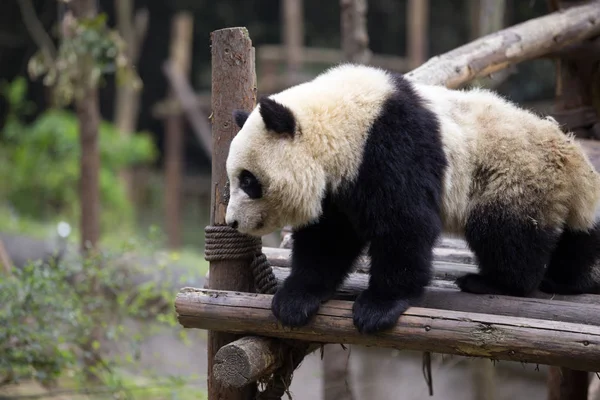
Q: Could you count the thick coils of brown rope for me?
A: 2